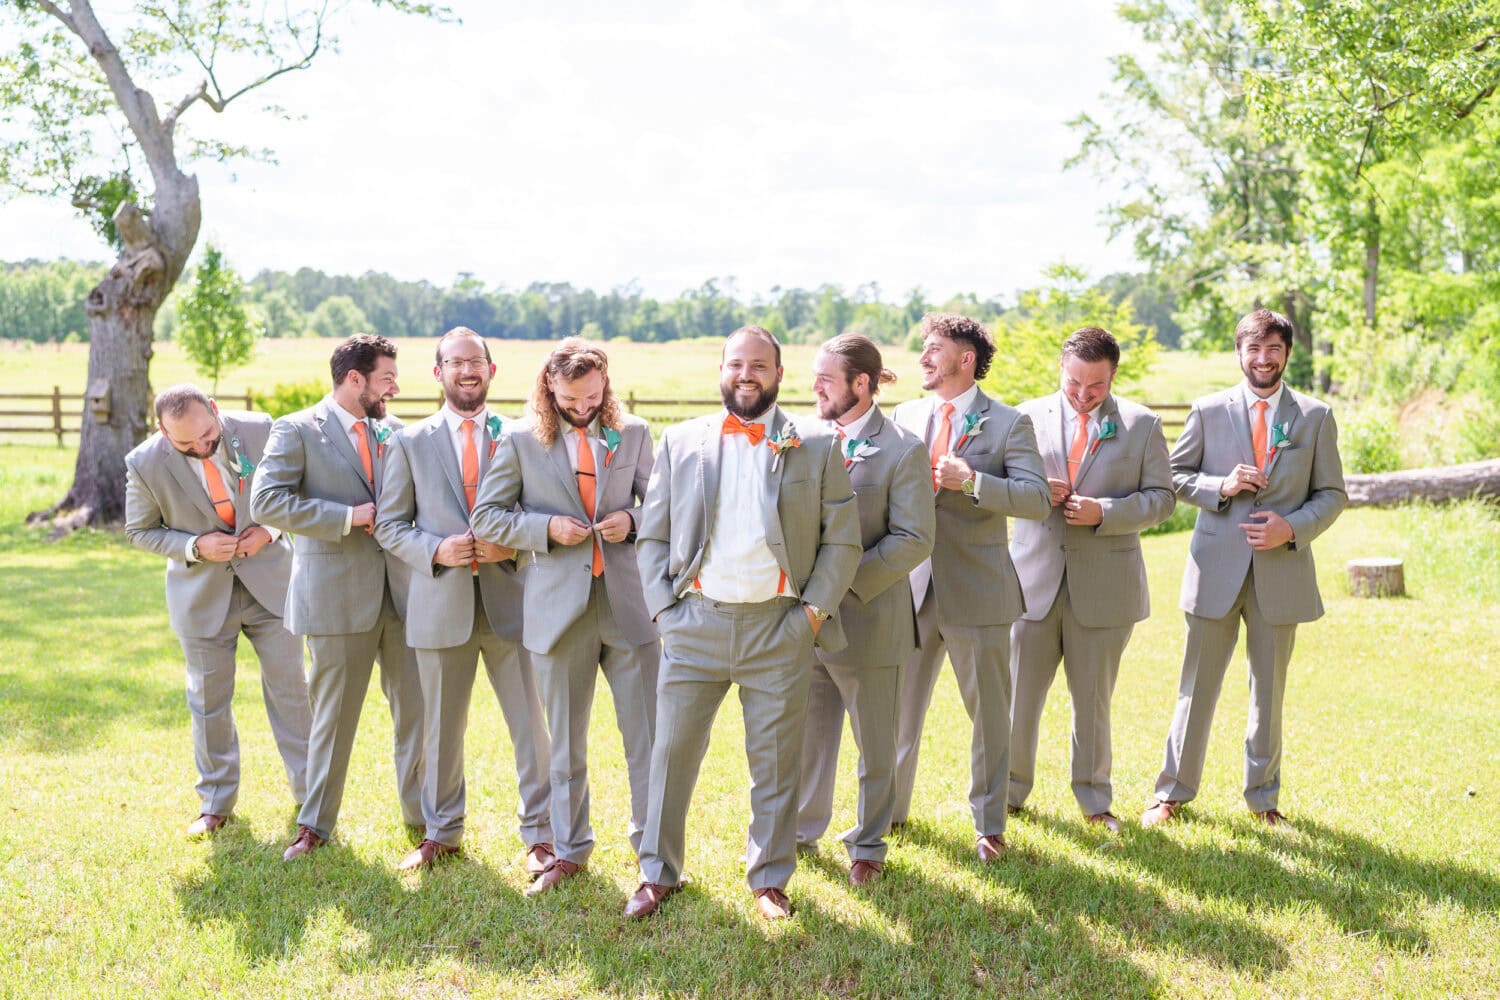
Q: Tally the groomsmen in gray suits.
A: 8